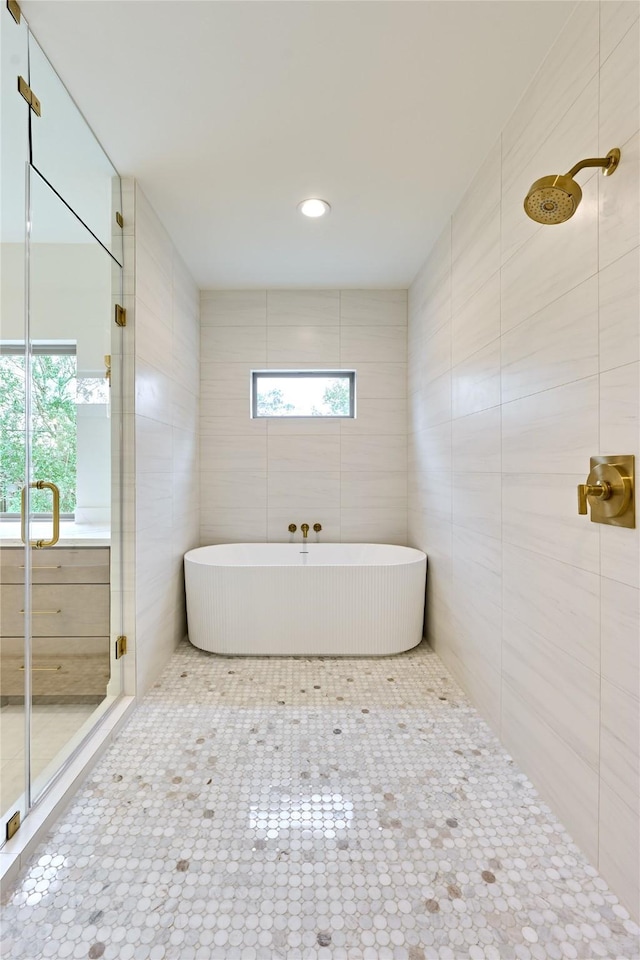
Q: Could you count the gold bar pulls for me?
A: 3